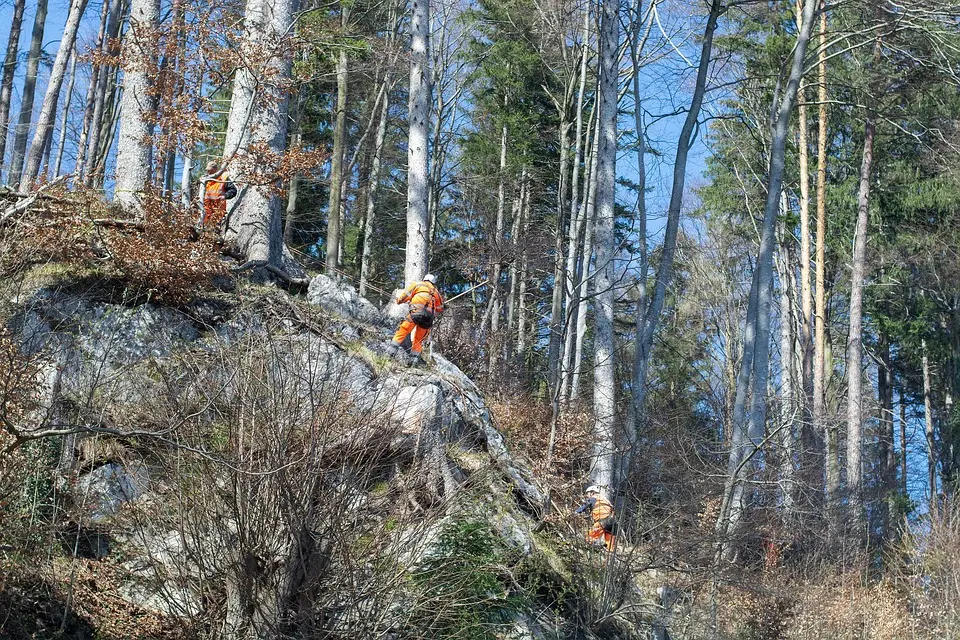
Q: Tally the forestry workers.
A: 3